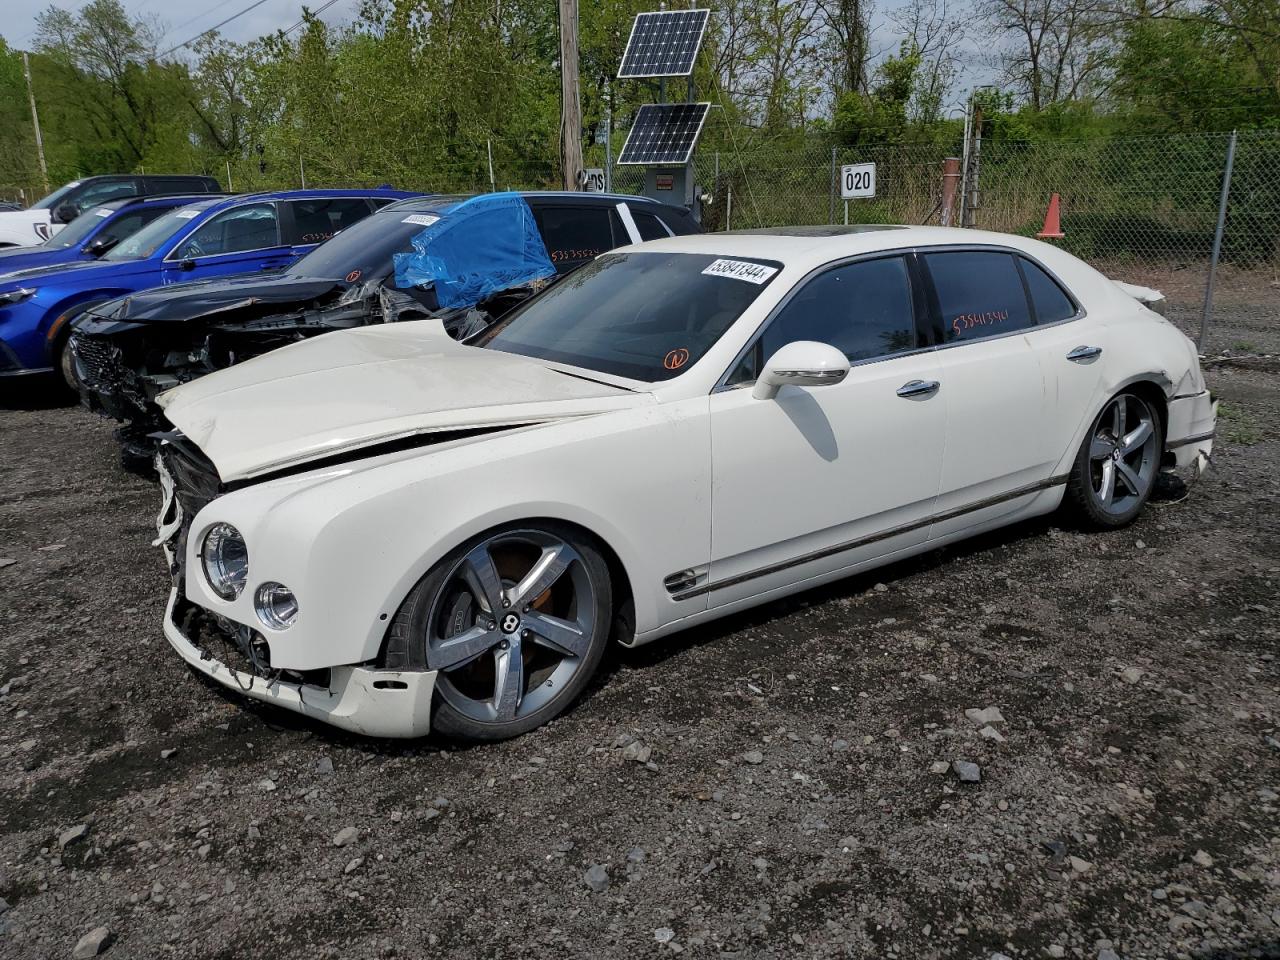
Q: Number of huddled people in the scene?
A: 0